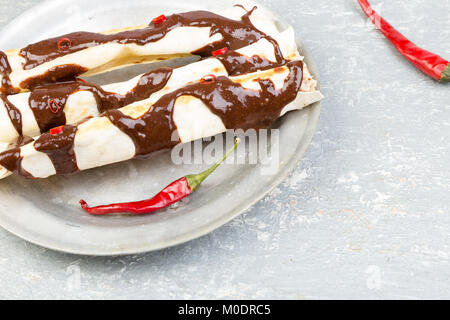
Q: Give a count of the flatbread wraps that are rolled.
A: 3